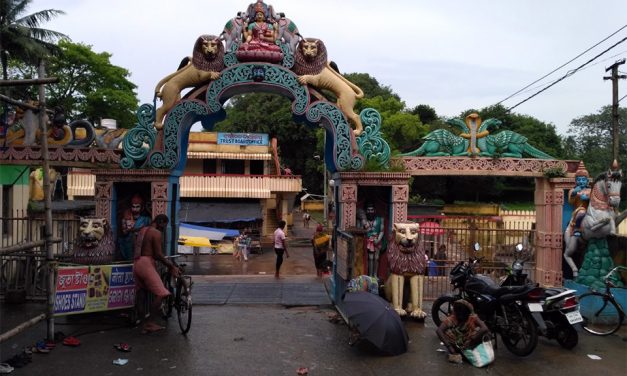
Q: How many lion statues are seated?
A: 2